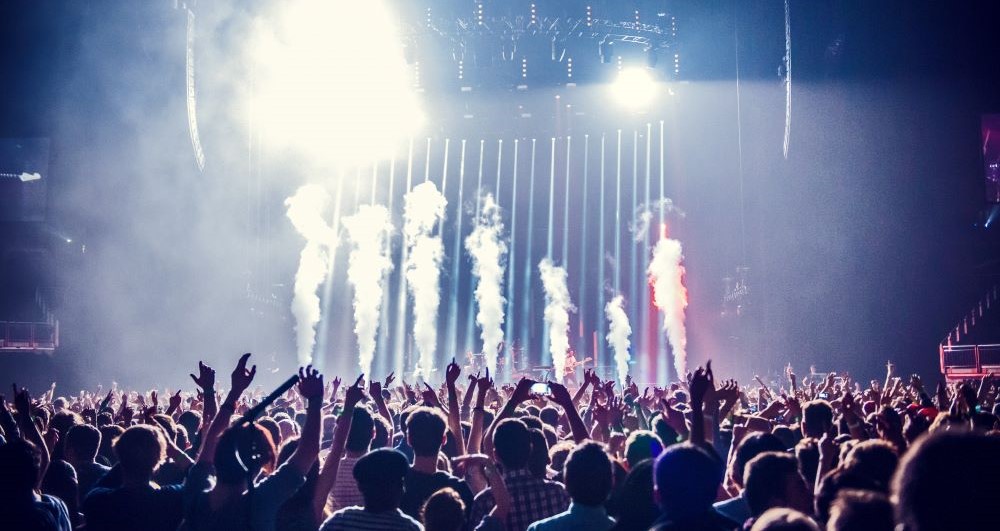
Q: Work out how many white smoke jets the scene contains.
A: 7